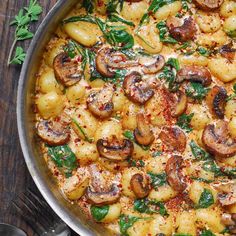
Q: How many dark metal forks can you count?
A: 1